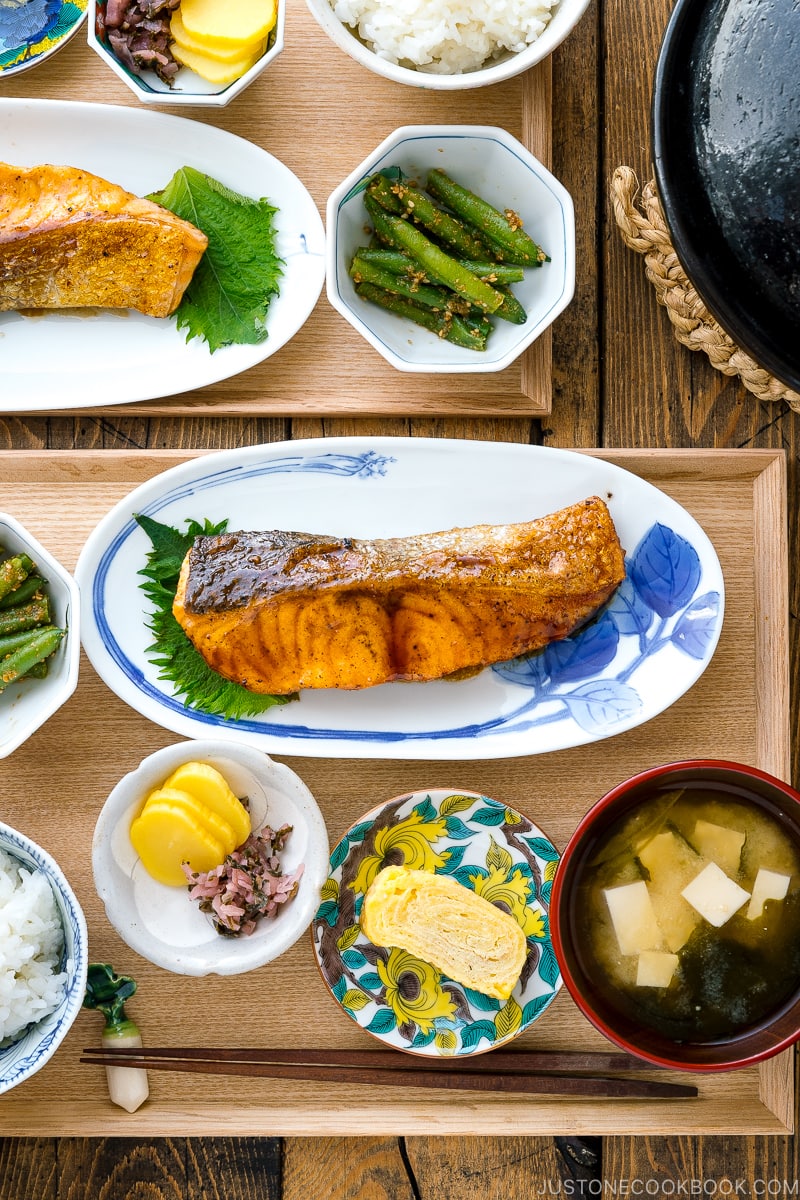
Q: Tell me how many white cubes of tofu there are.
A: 4